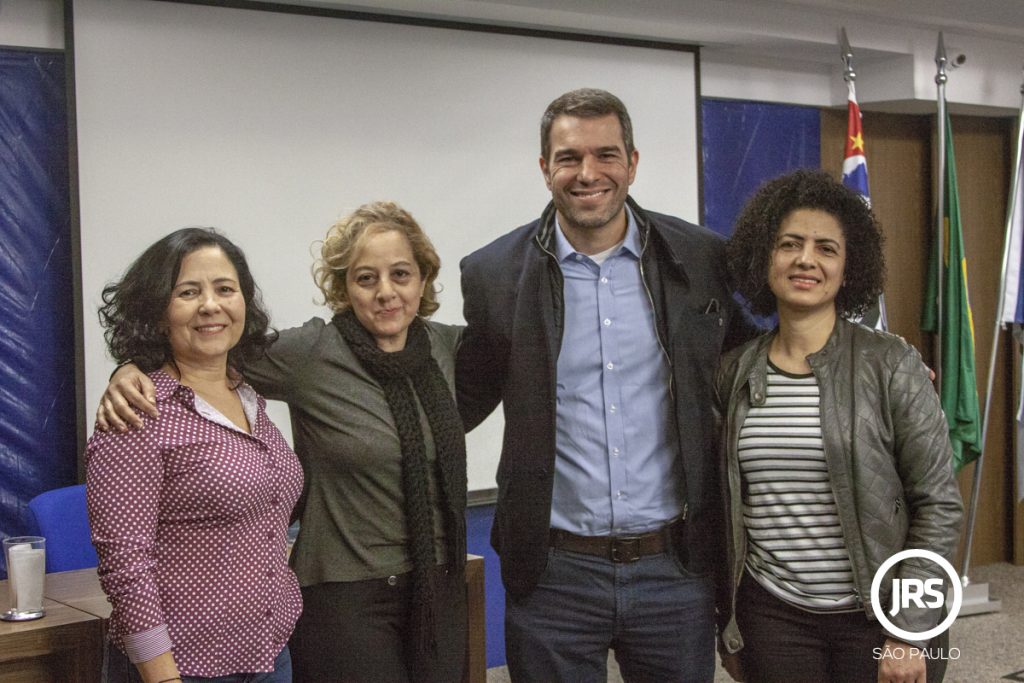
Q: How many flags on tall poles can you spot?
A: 3